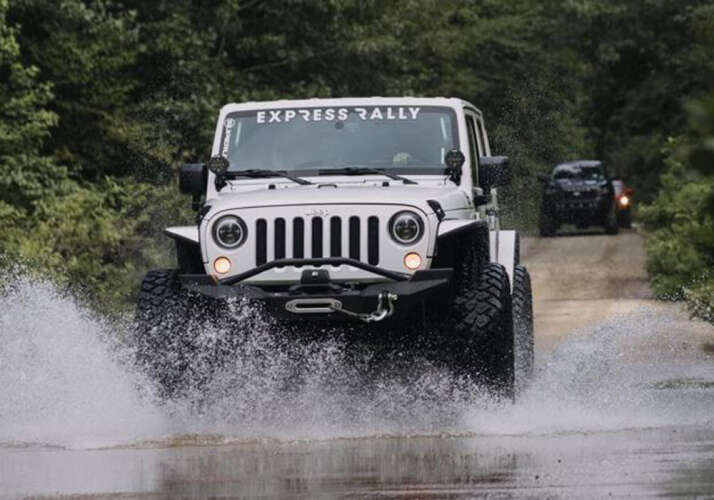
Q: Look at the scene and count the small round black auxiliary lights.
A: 2